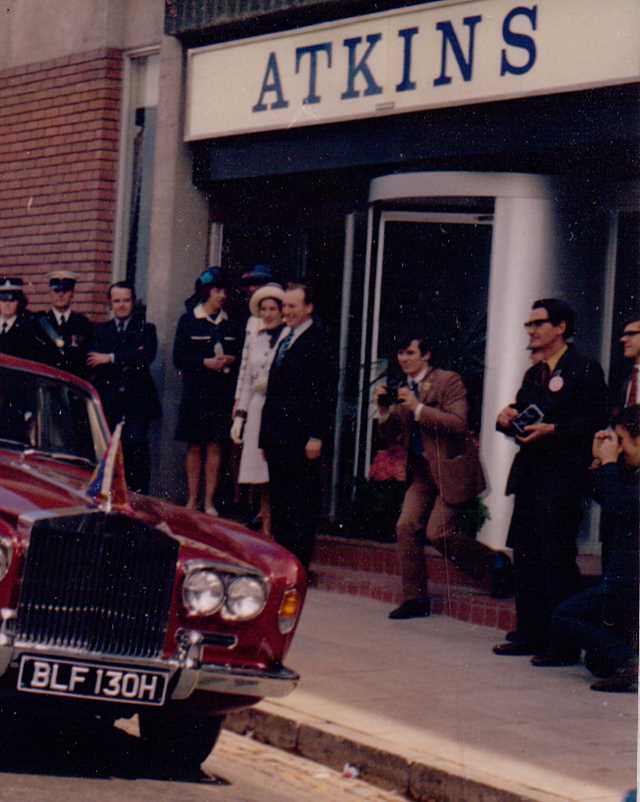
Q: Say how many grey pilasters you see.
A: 1